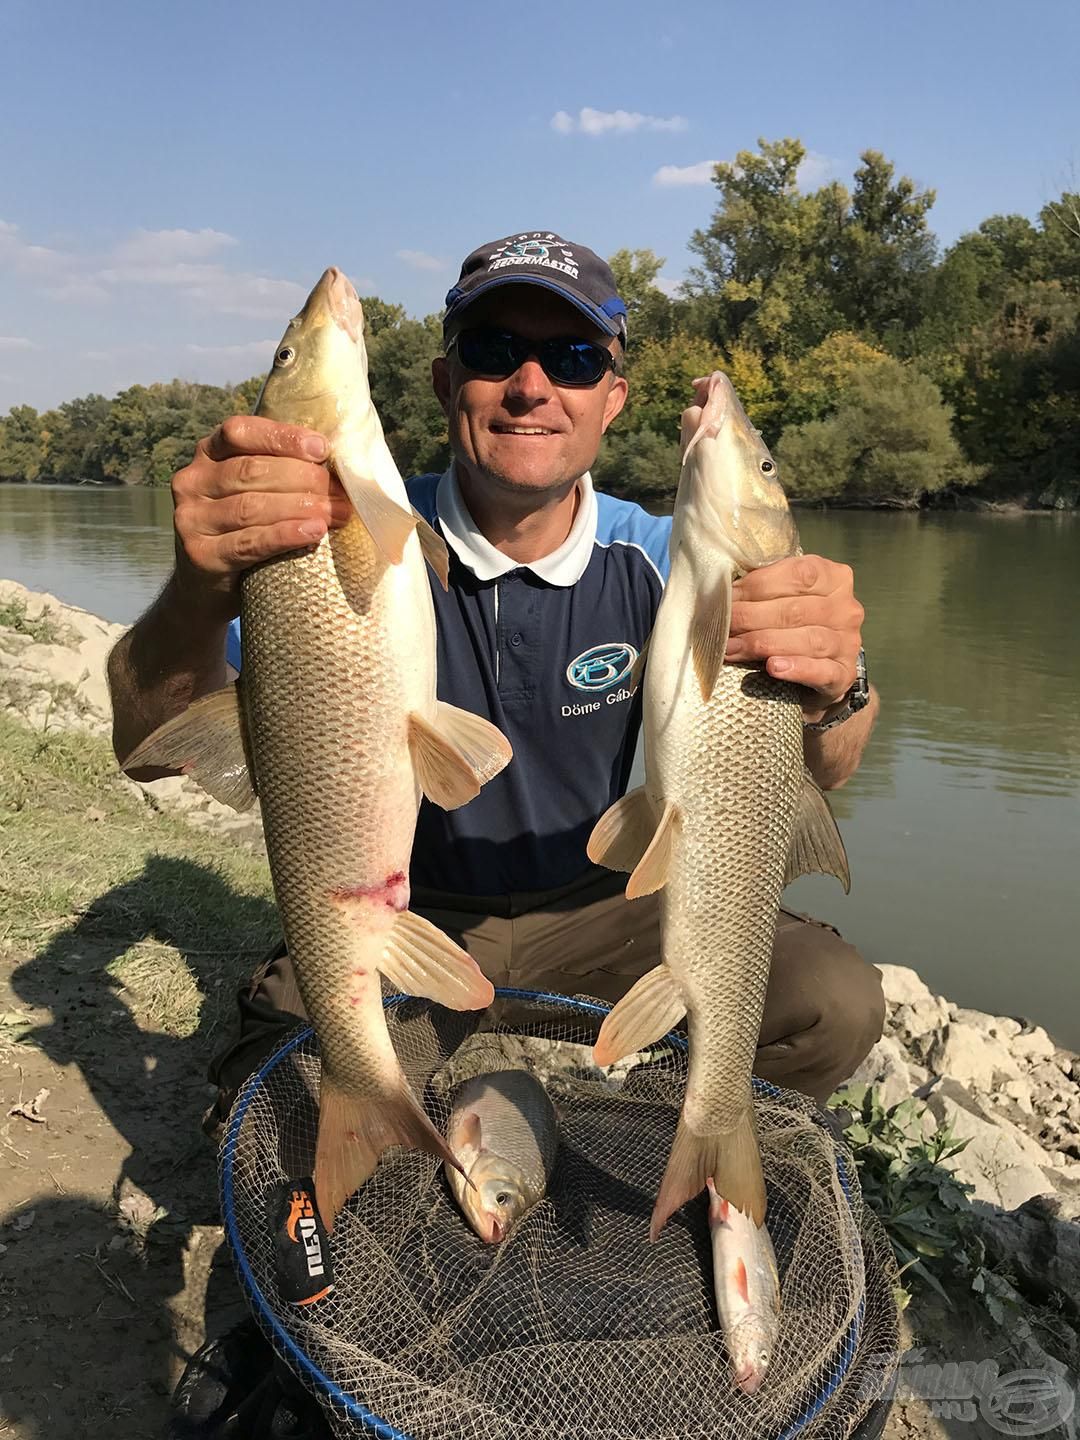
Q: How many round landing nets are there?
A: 1